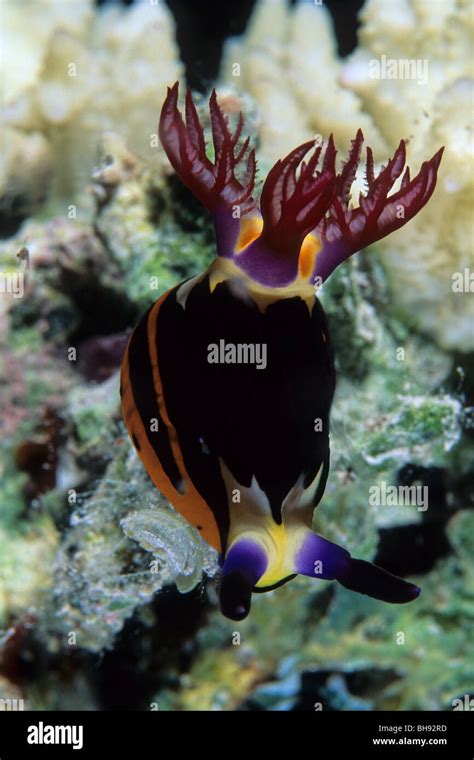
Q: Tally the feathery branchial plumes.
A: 3